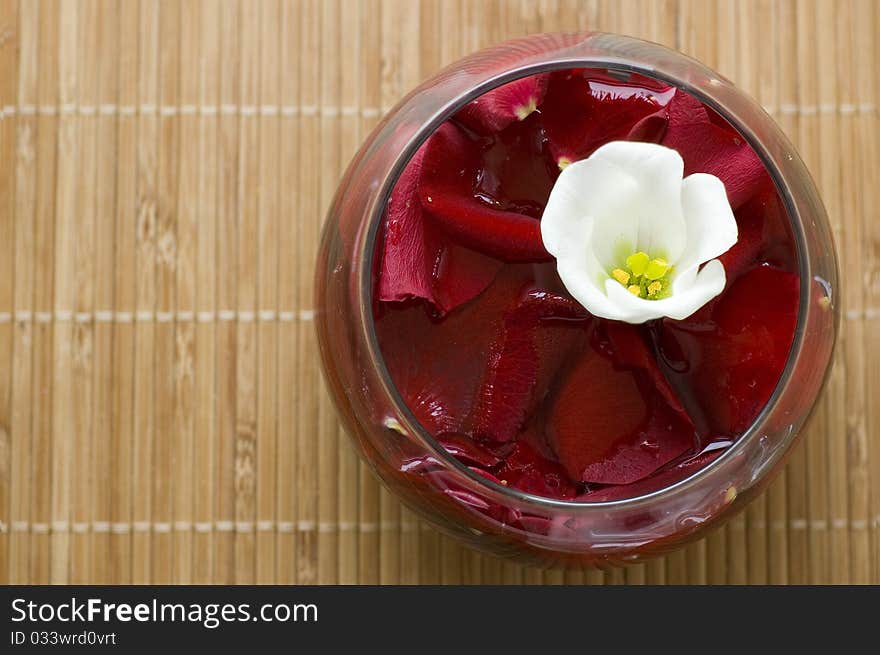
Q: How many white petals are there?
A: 5